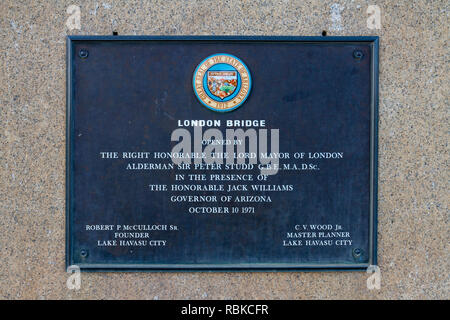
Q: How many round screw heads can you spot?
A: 4